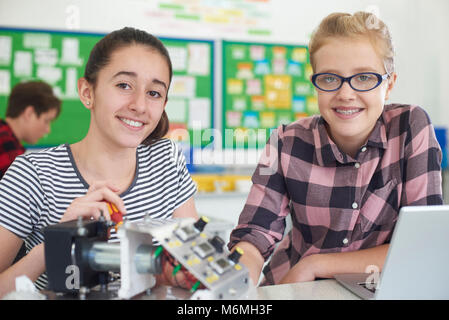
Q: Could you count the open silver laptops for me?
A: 1